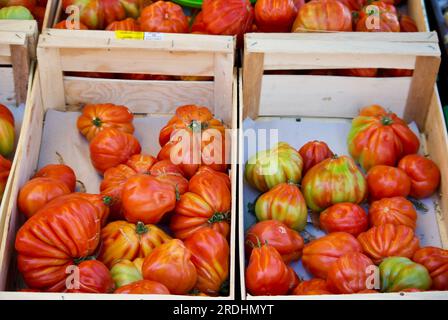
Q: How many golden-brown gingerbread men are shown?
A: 0